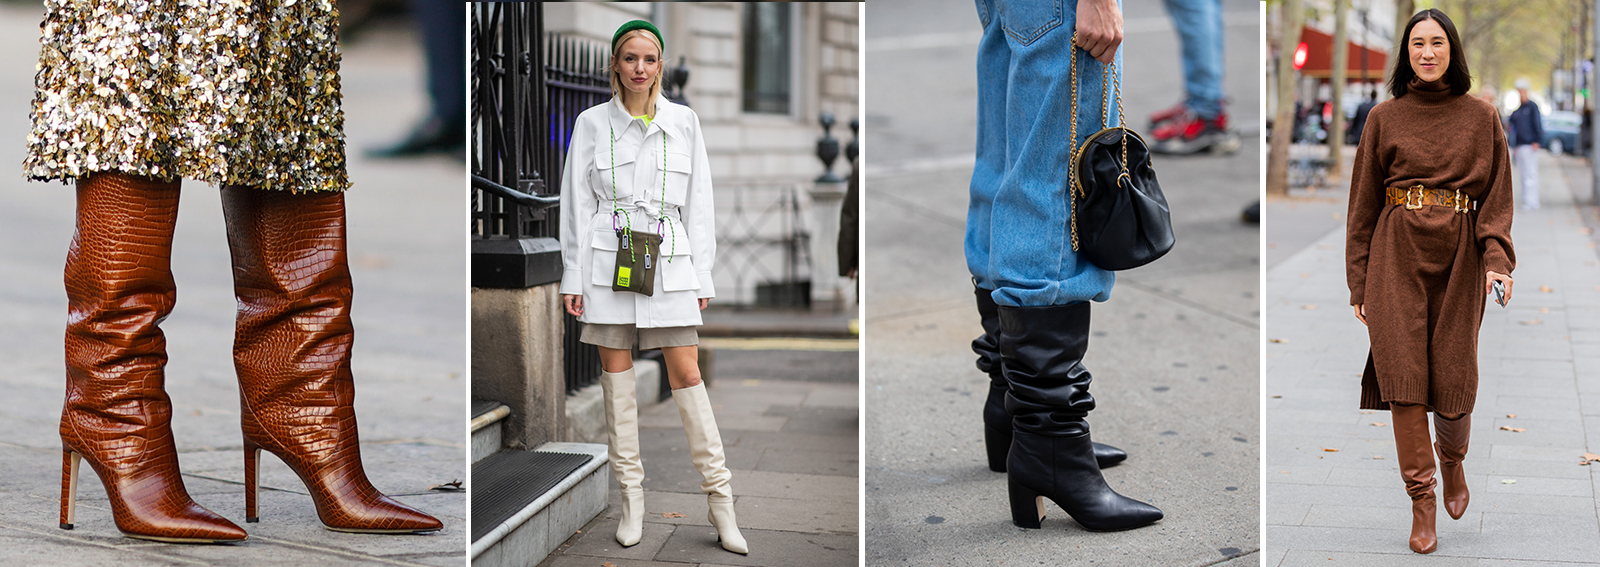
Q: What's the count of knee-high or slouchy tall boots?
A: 8